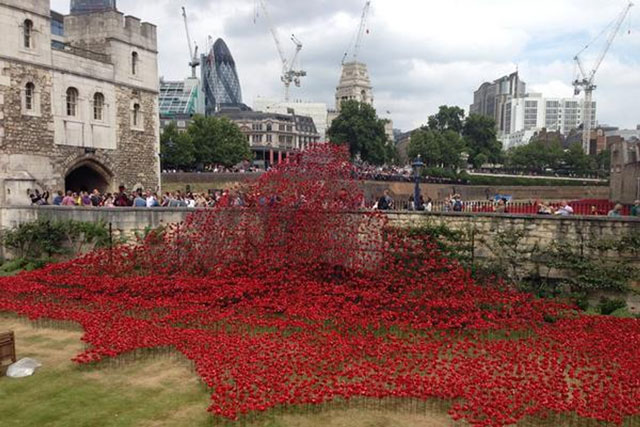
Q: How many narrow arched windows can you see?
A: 6